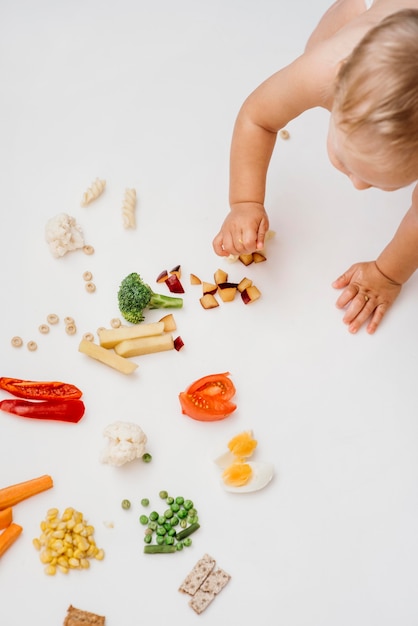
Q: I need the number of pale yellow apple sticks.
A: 3